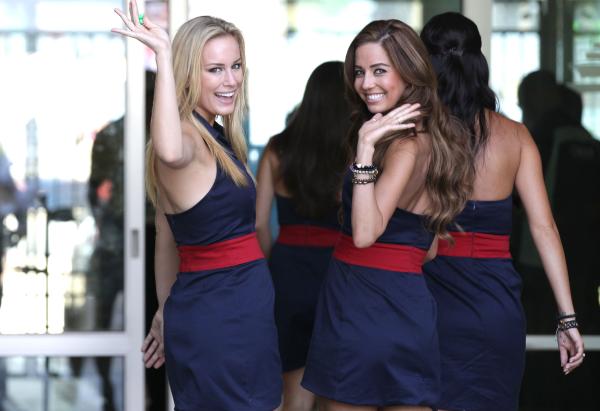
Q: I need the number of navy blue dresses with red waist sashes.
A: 4